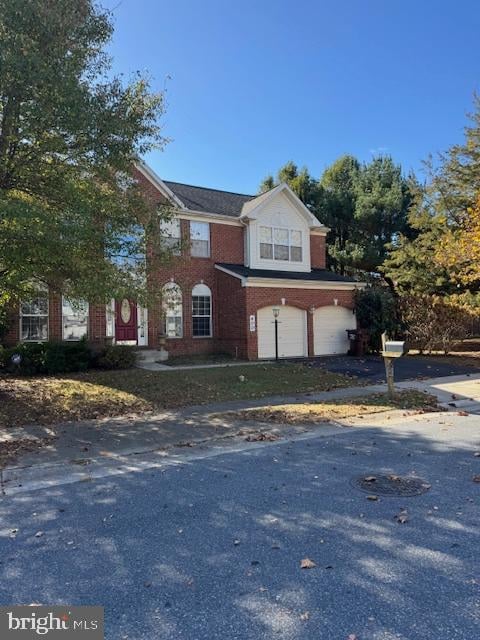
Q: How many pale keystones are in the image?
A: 4